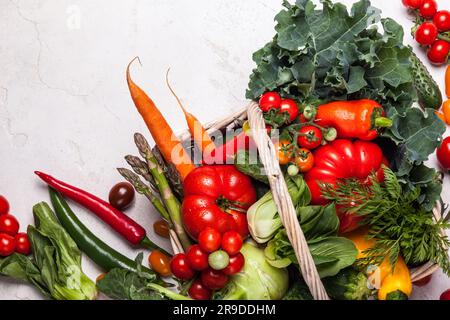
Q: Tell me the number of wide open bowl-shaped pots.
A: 0